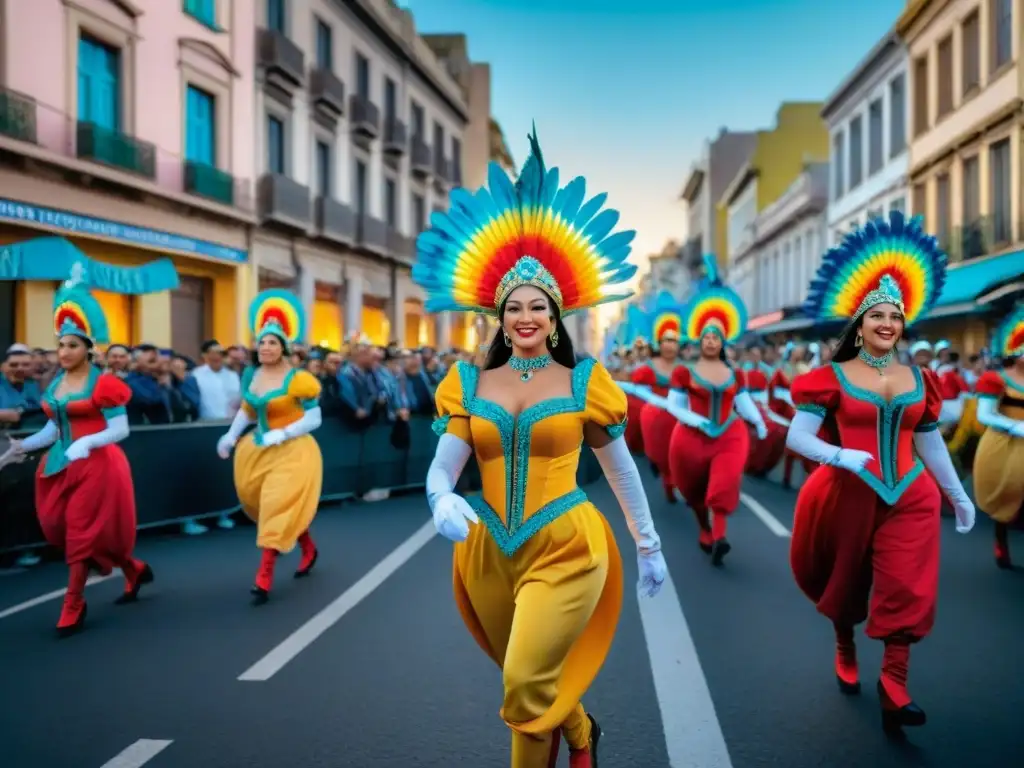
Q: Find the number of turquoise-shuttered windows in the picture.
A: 3